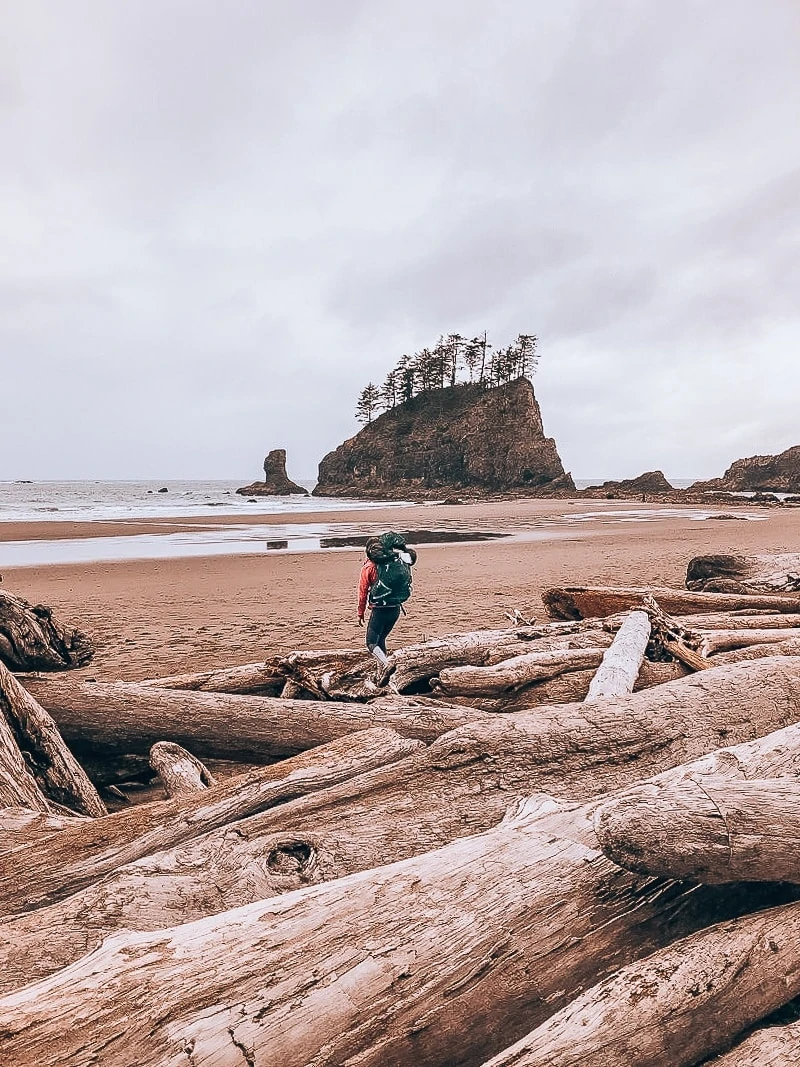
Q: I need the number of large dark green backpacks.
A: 1